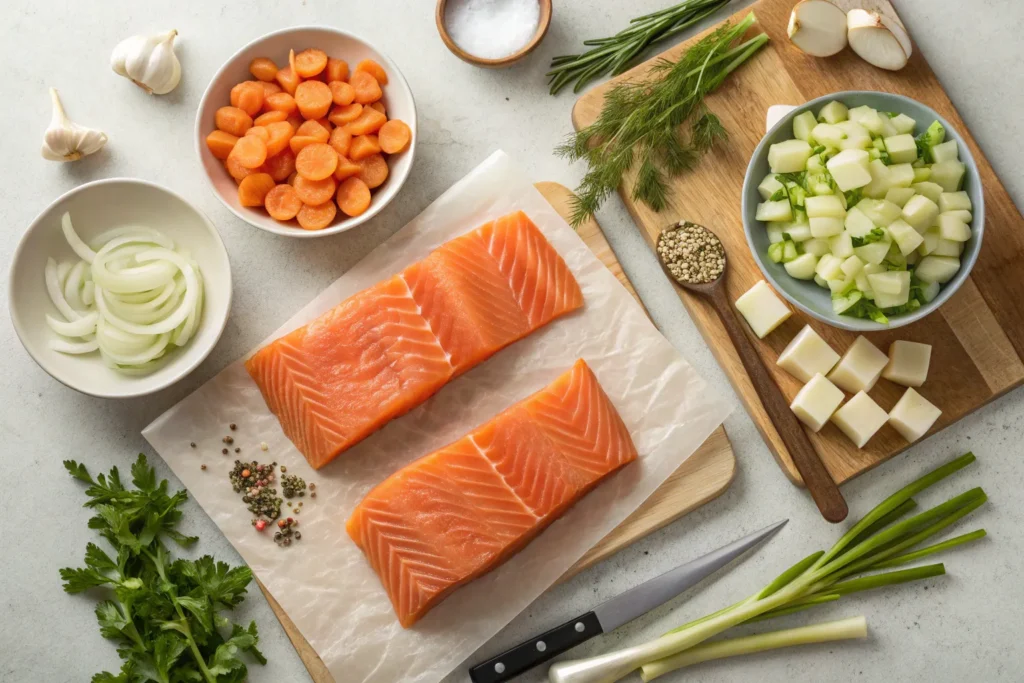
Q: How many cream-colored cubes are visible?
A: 7